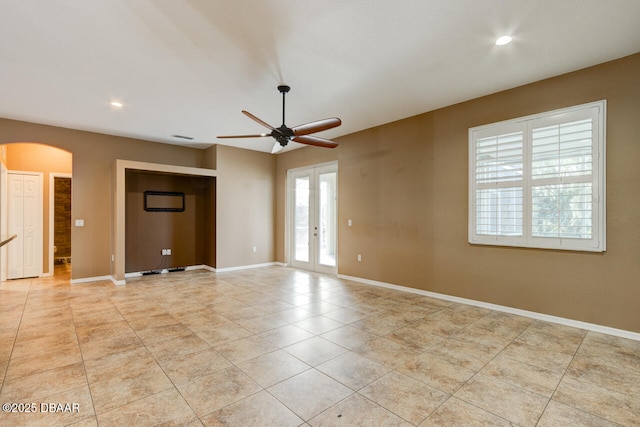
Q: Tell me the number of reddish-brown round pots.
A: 0